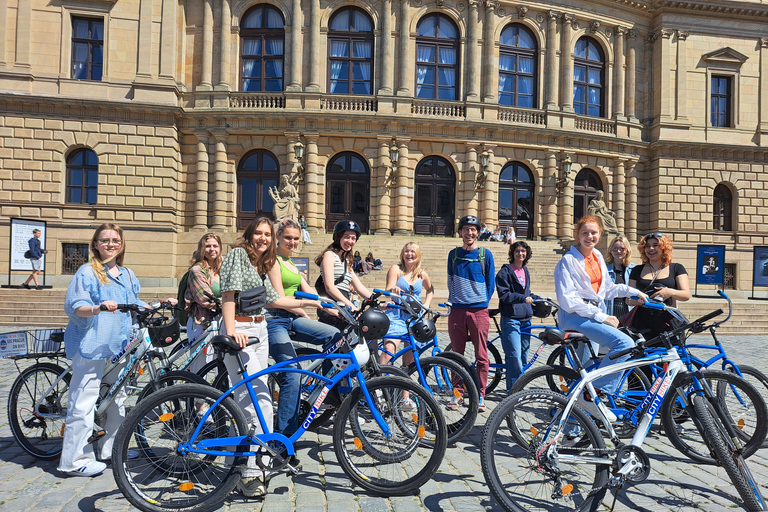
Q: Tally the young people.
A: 11